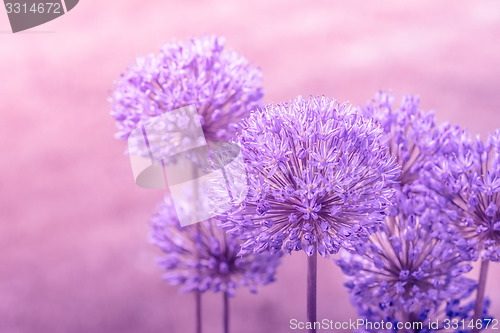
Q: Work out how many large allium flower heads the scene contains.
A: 6